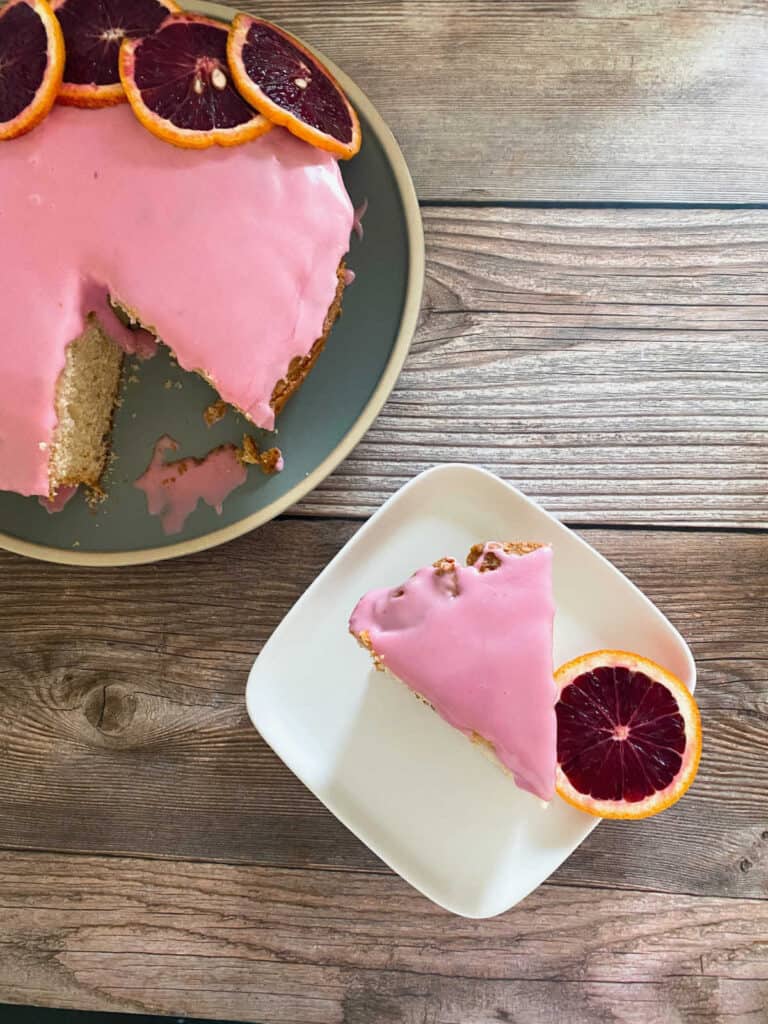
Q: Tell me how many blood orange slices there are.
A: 5